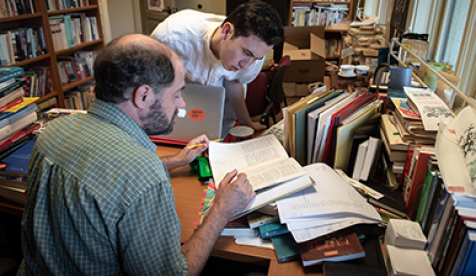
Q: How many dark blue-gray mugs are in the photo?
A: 1